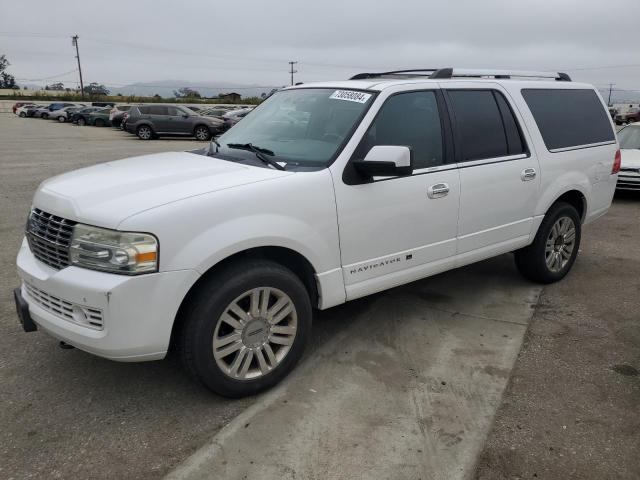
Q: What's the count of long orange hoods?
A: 0